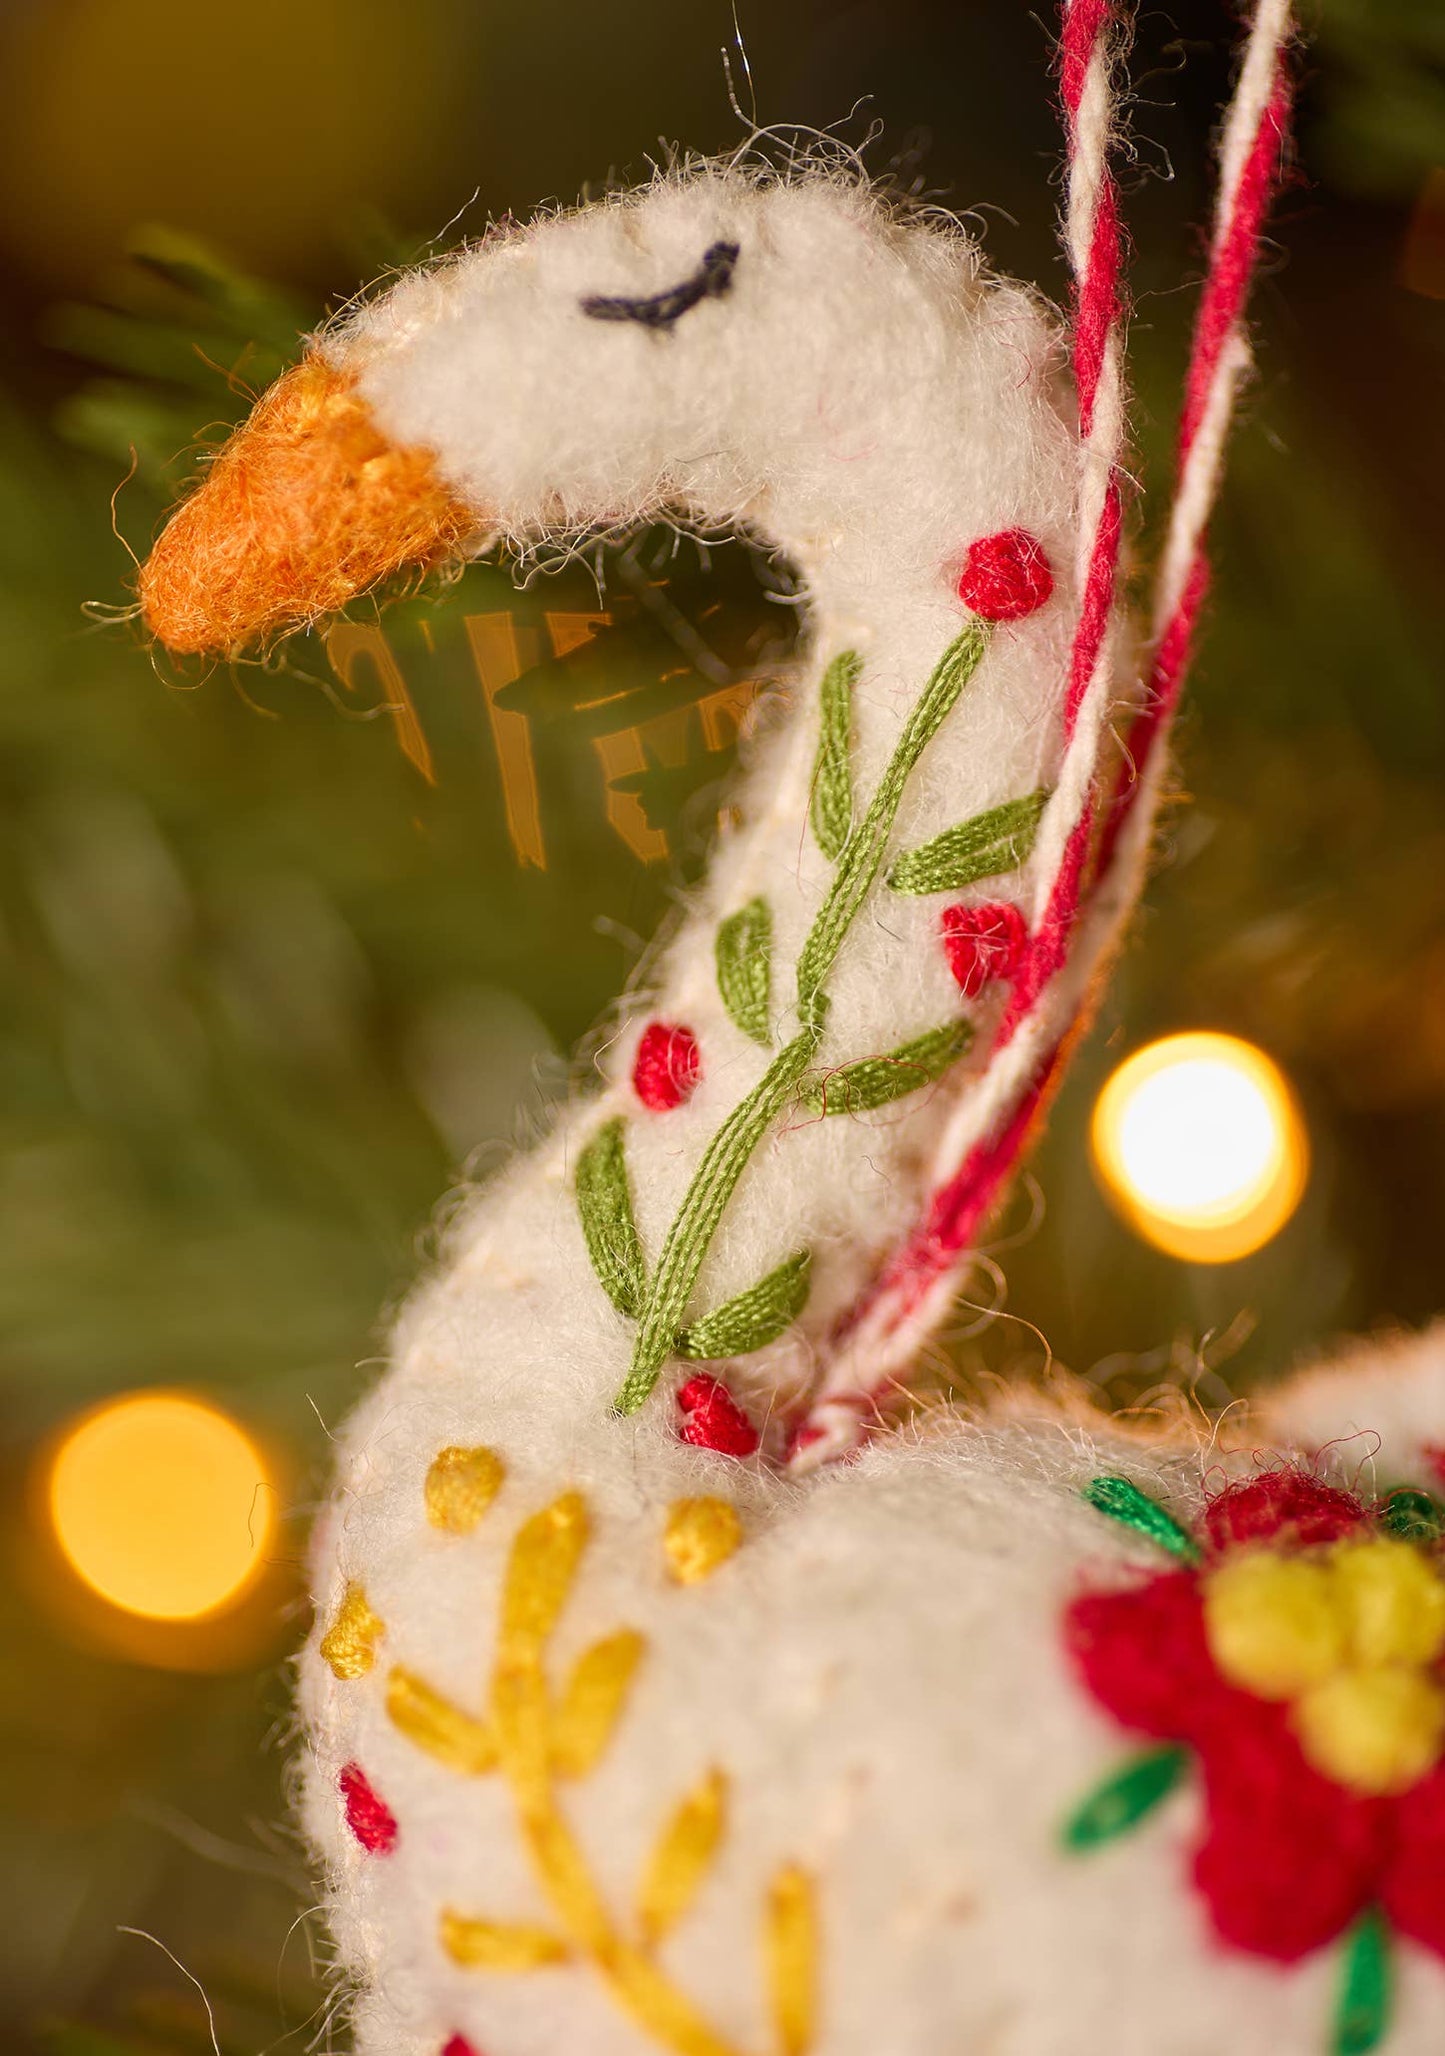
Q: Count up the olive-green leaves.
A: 6